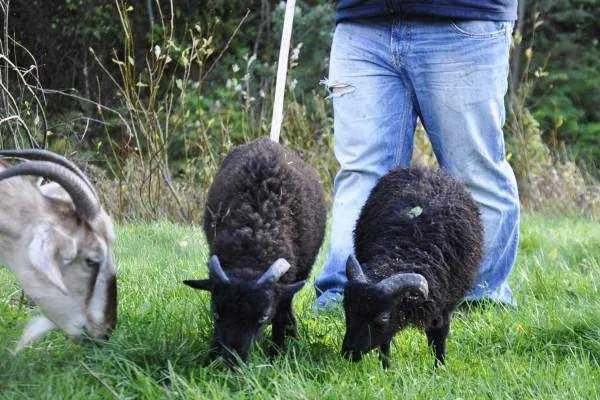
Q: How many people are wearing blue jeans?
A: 1